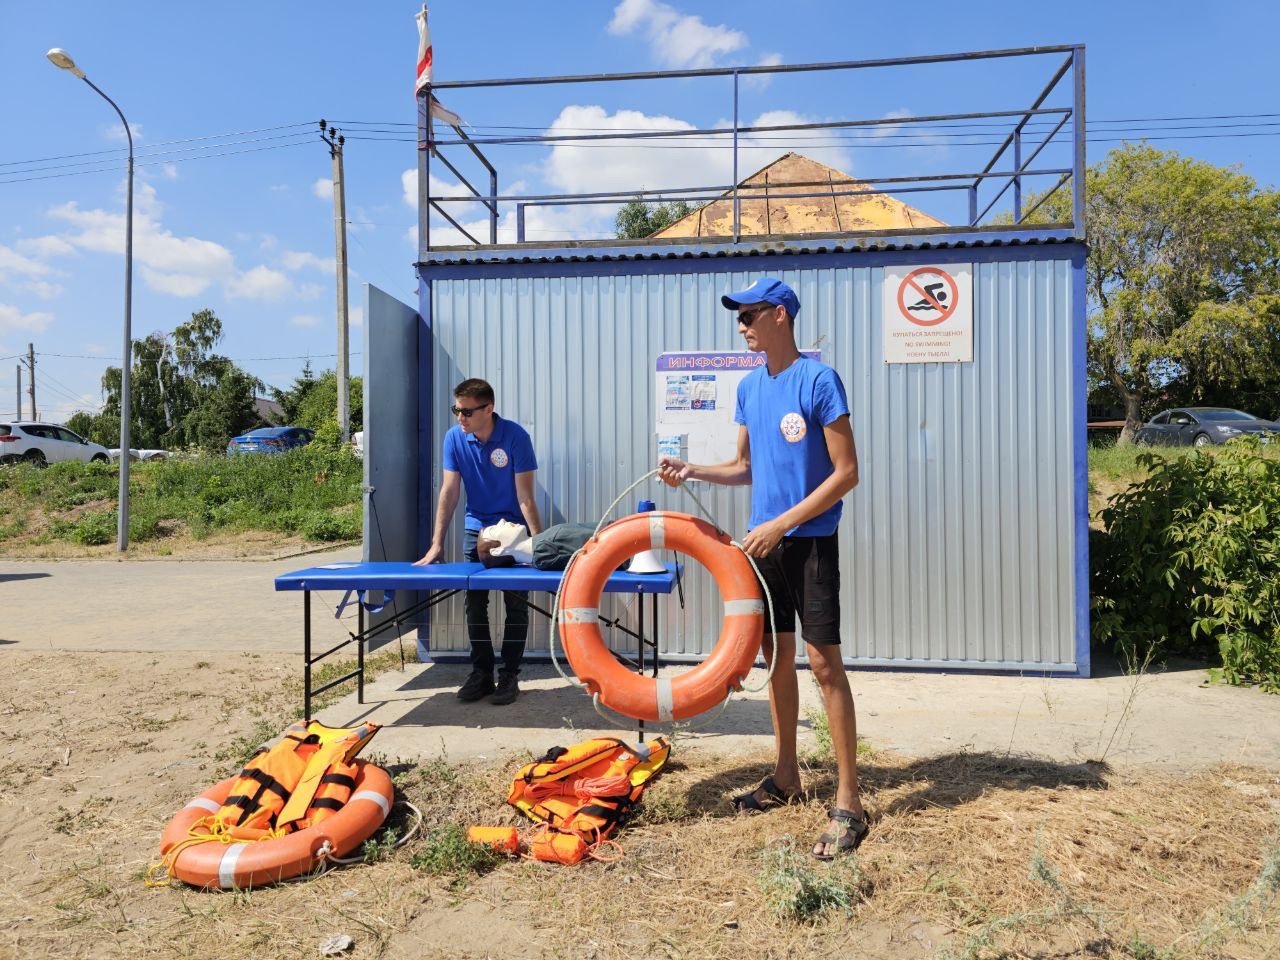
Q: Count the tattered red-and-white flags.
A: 1